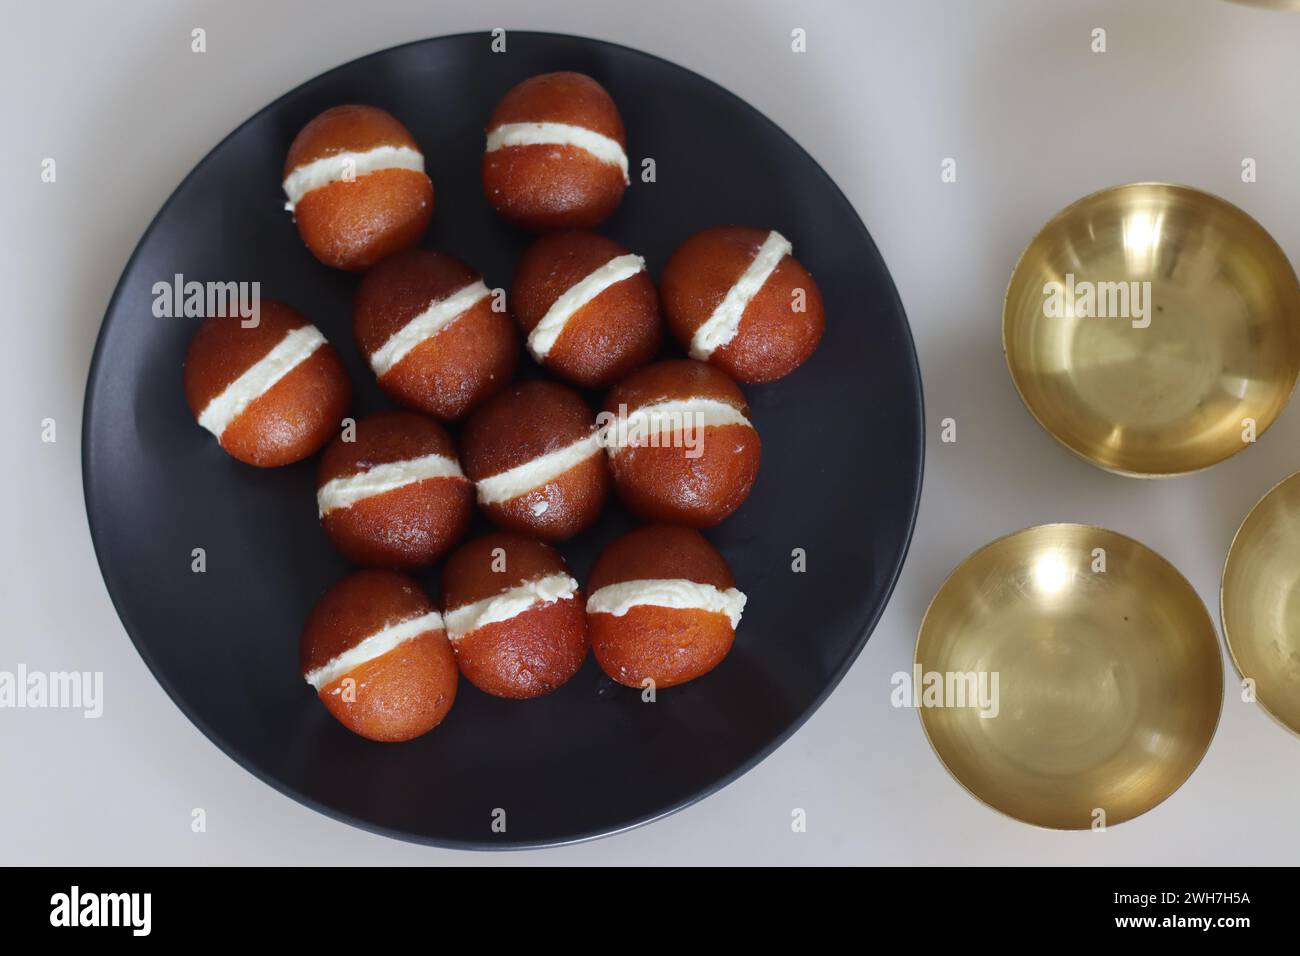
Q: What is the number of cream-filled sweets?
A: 12